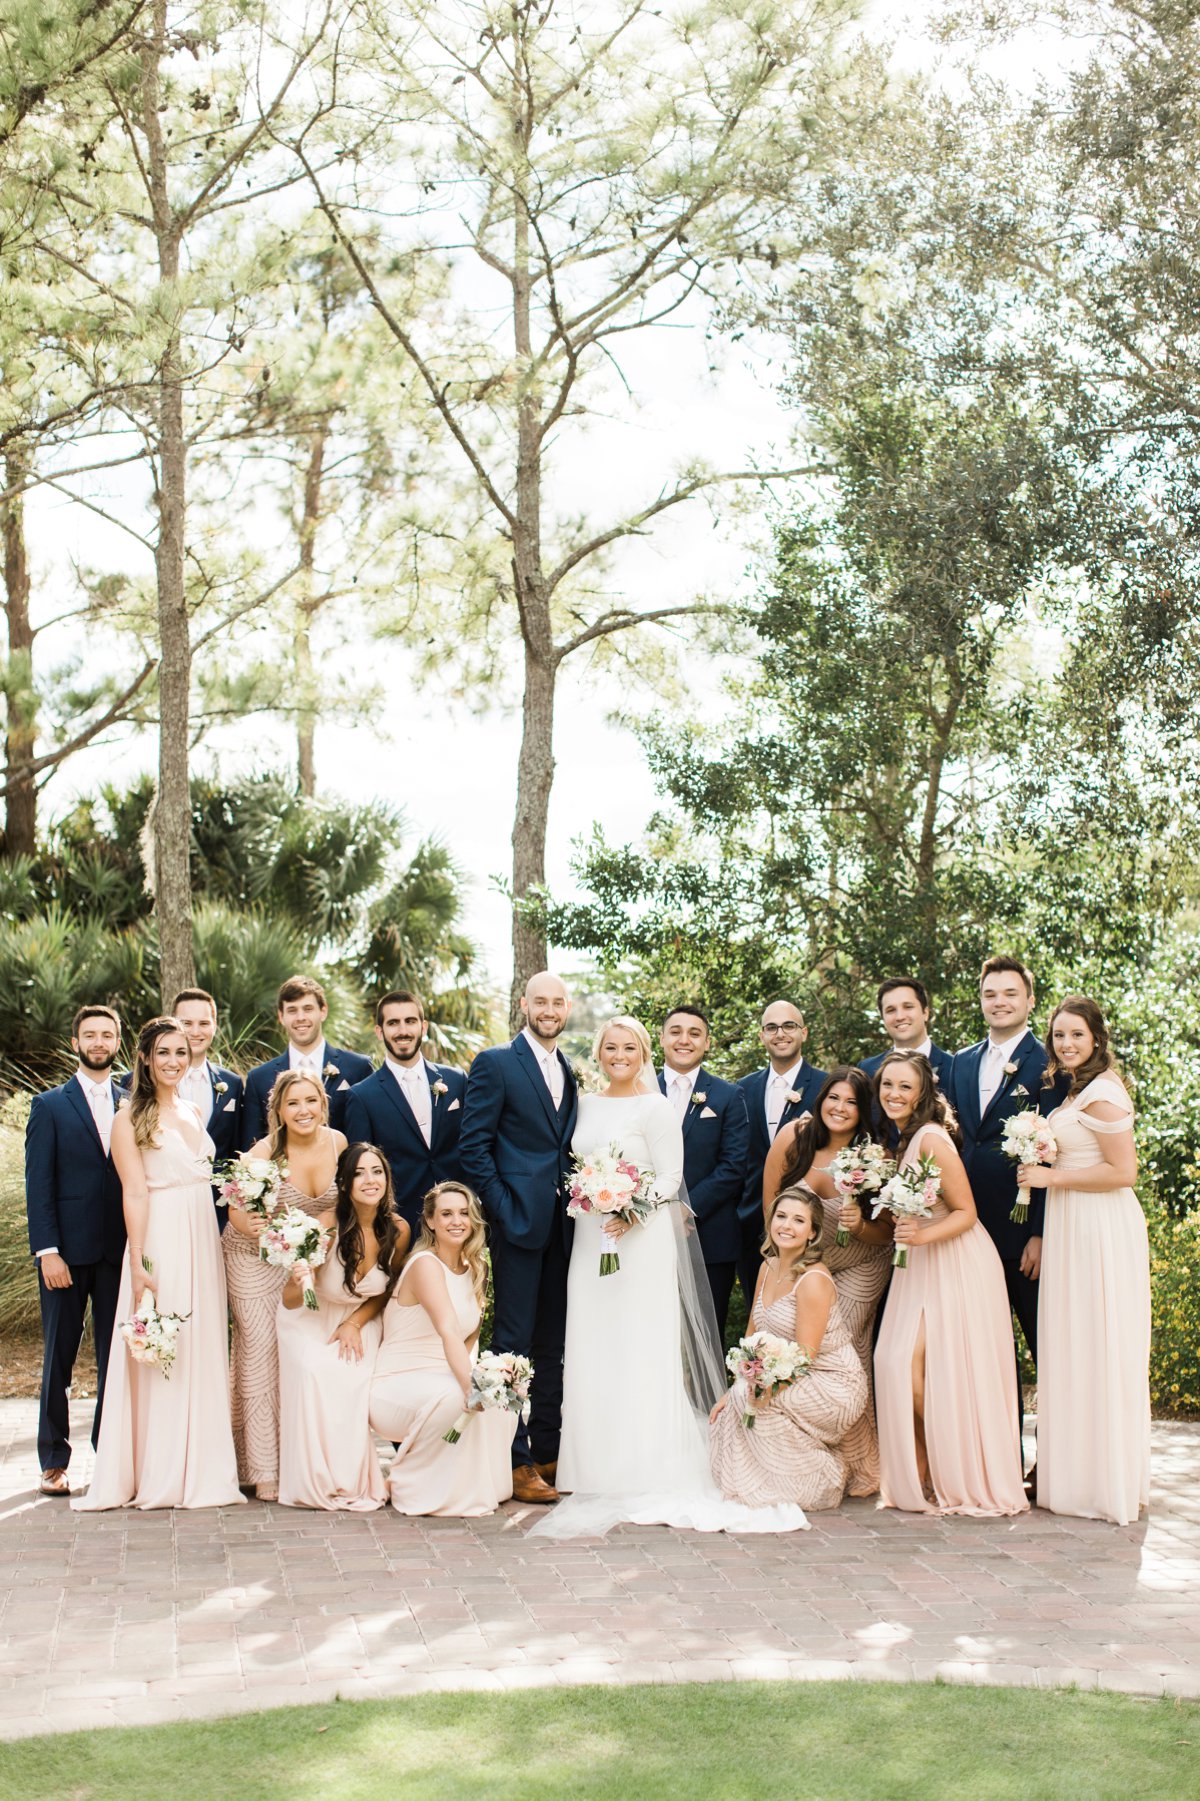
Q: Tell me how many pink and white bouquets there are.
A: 9